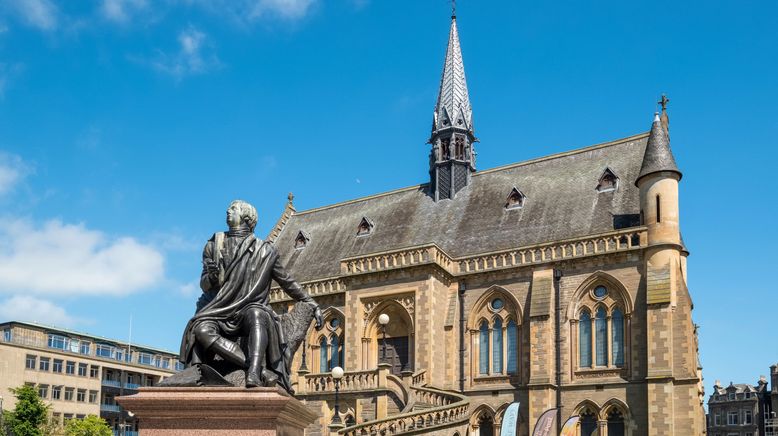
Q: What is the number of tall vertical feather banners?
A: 3